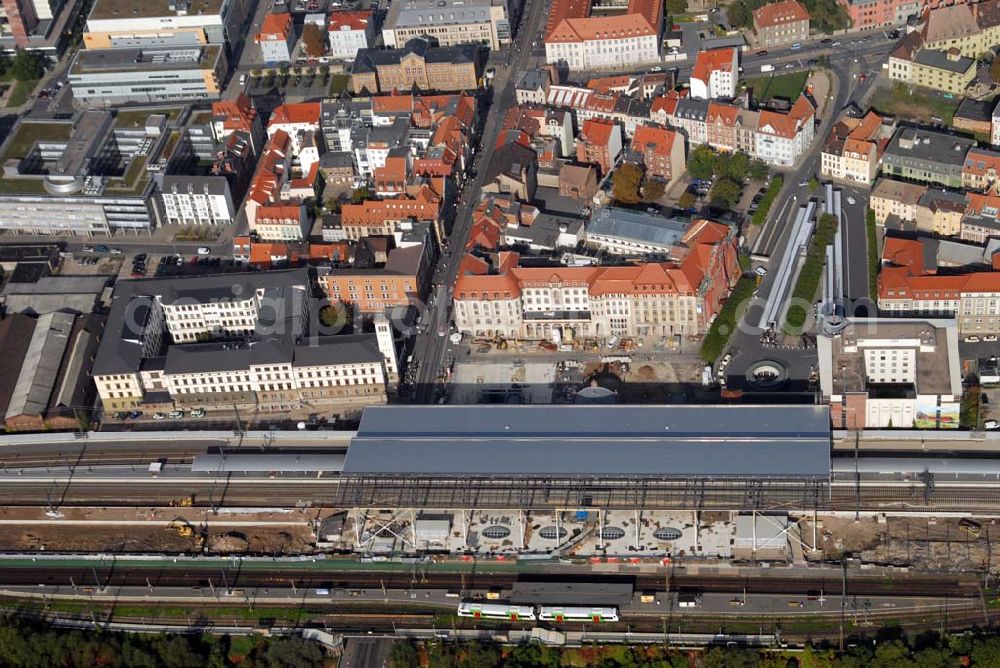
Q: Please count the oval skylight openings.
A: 4